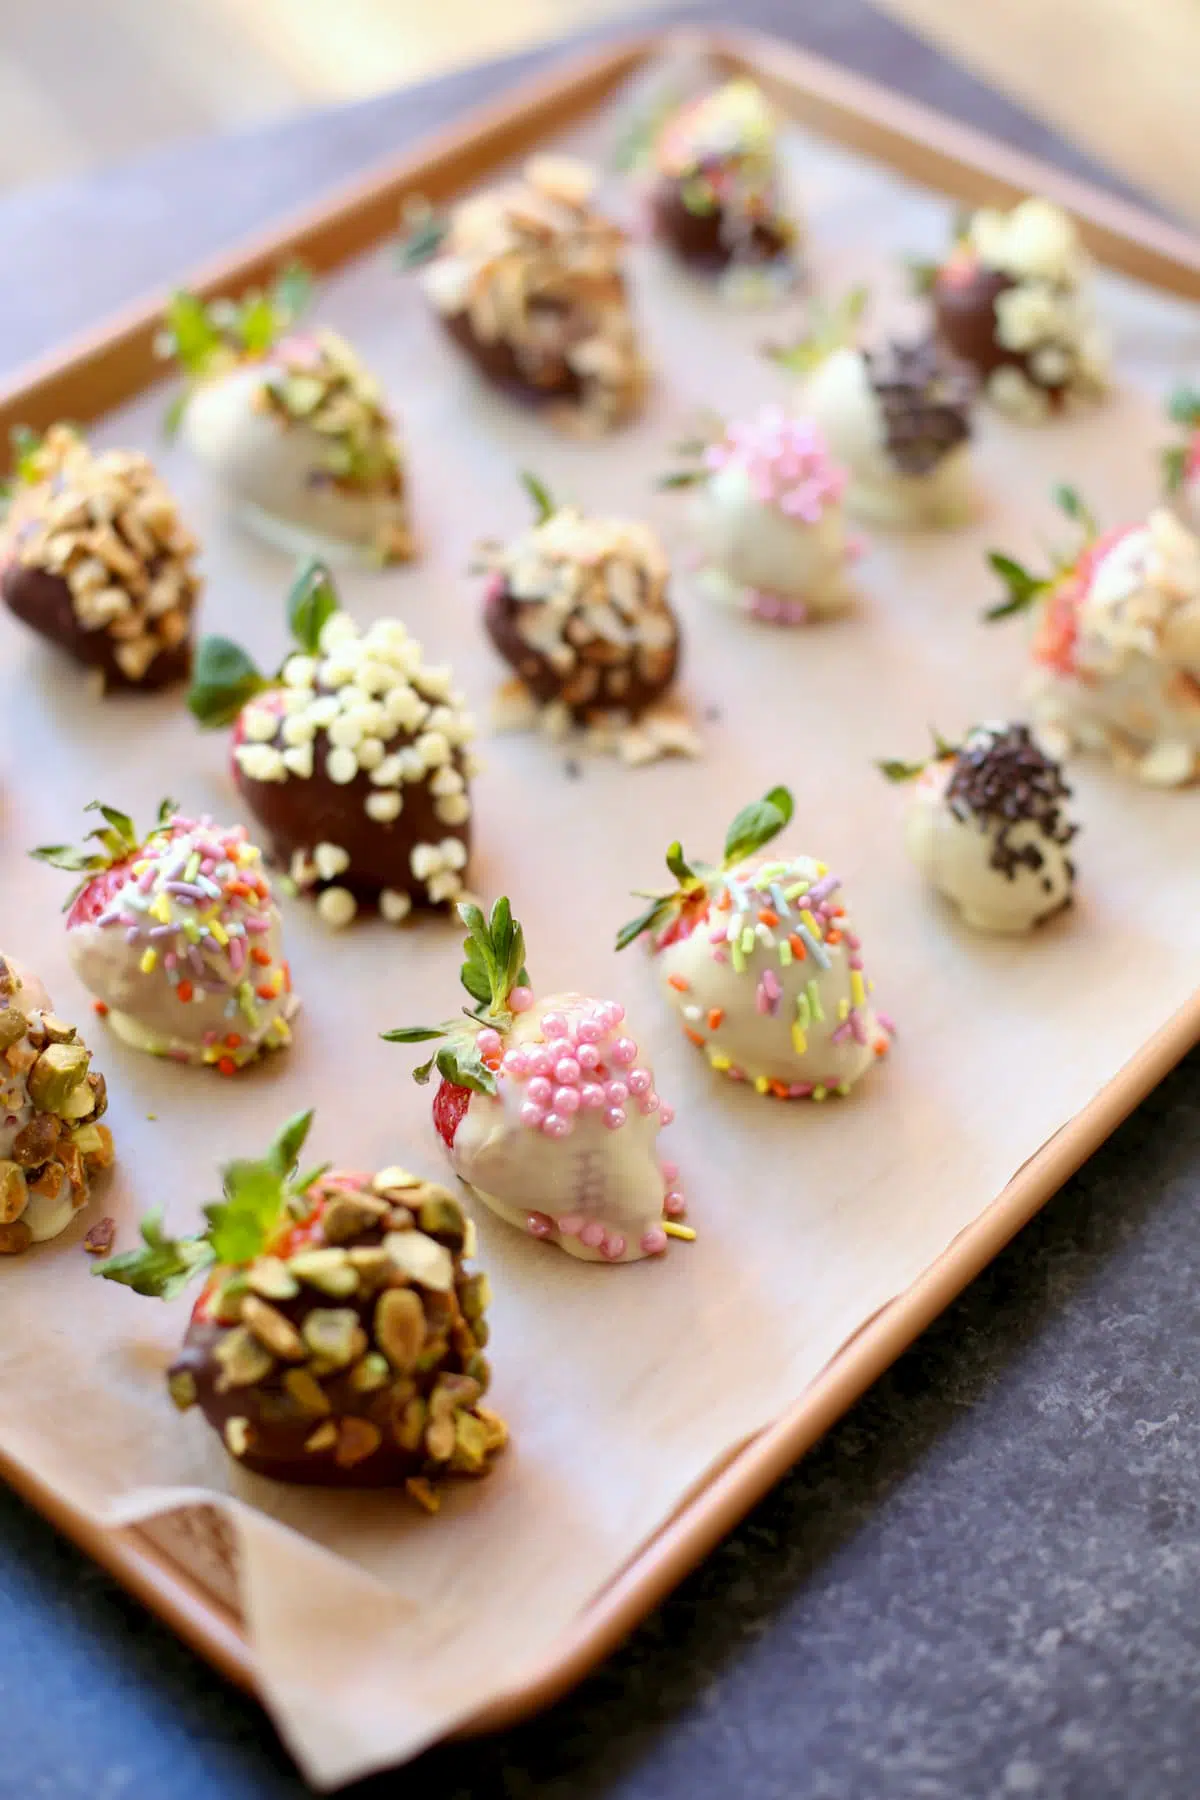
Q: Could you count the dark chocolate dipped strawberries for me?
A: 7